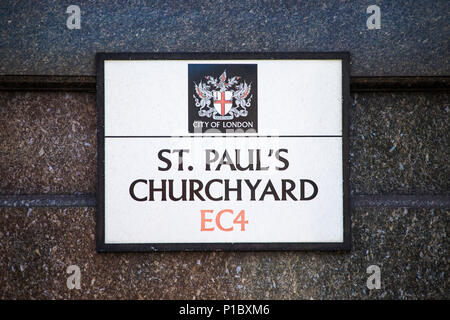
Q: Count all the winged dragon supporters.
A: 2